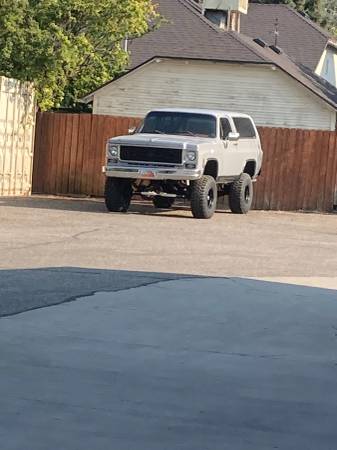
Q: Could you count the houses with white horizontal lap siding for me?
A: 1